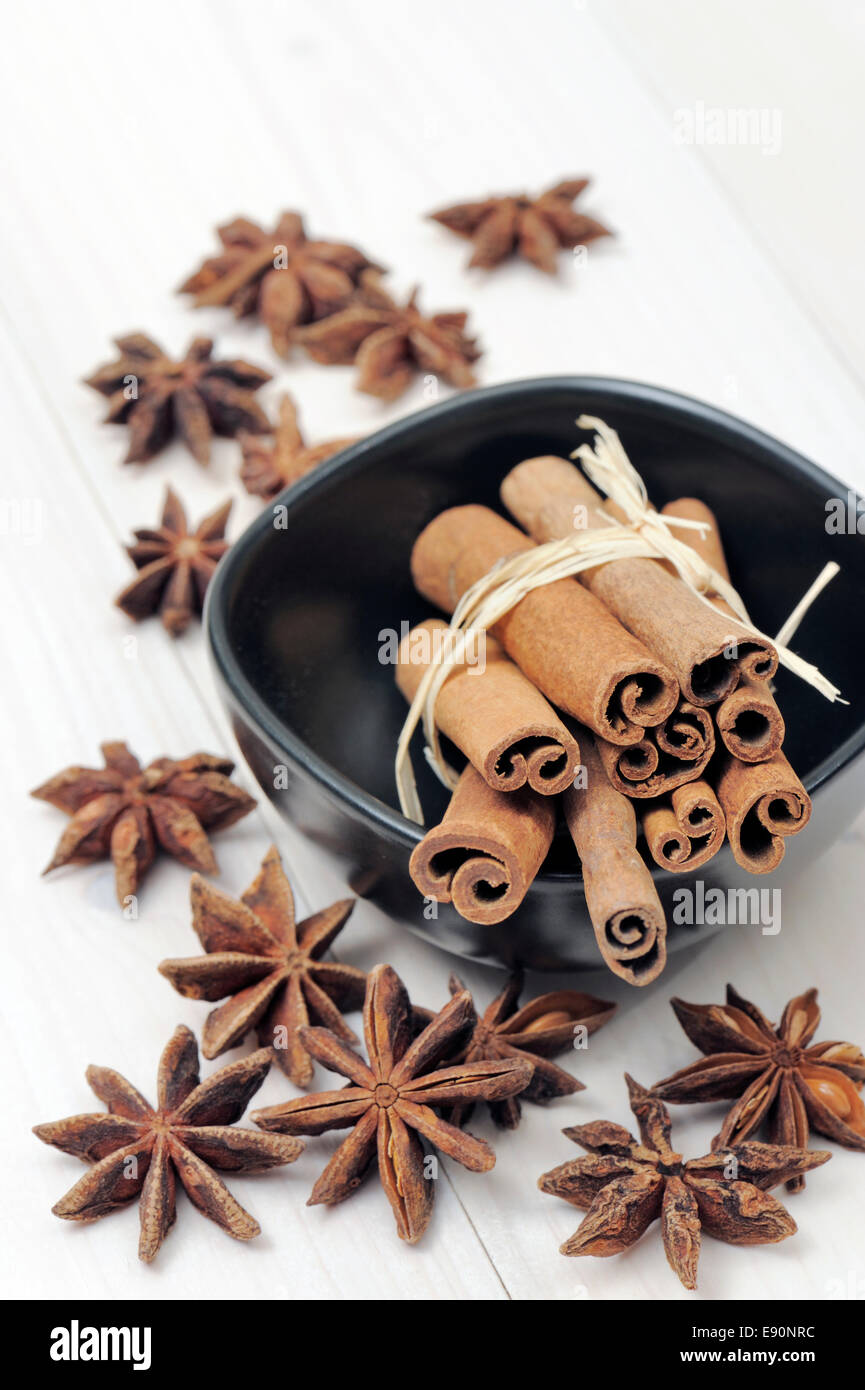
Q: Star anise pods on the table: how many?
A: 13